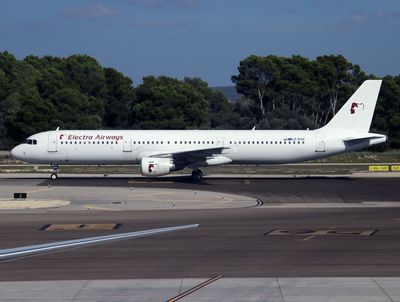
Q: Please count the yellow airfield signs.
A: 2